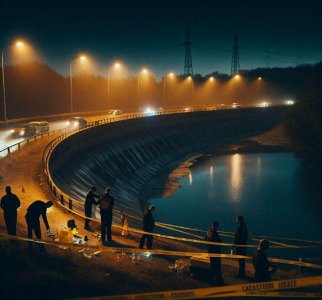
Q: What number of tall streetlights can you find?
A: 9